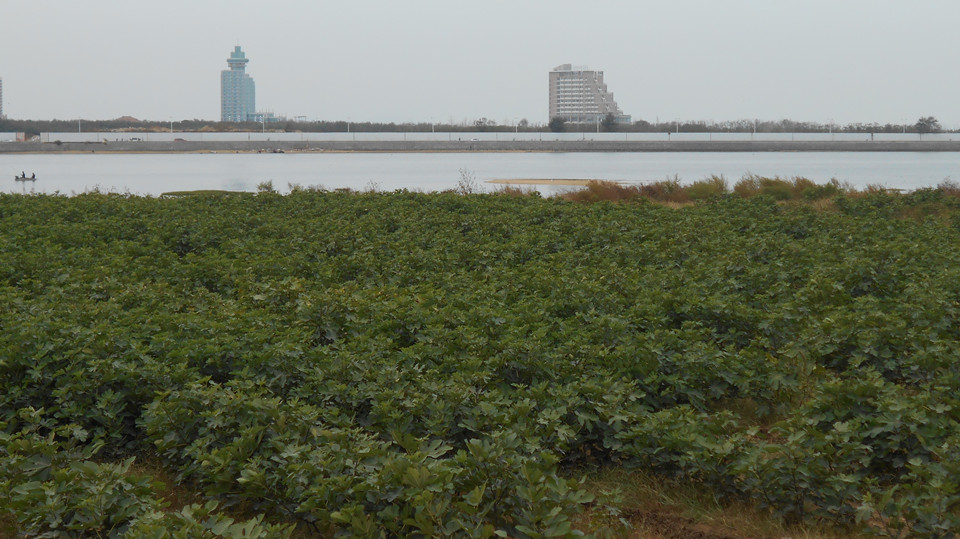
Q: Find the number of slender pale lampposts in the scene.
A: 11